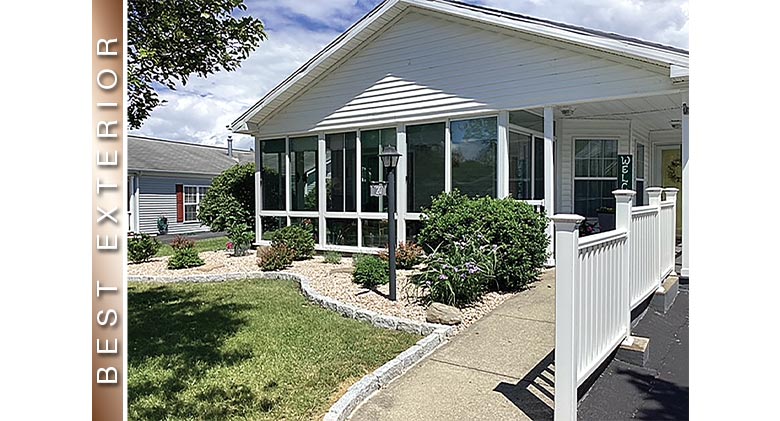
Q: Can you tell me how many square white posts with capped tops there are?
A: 4